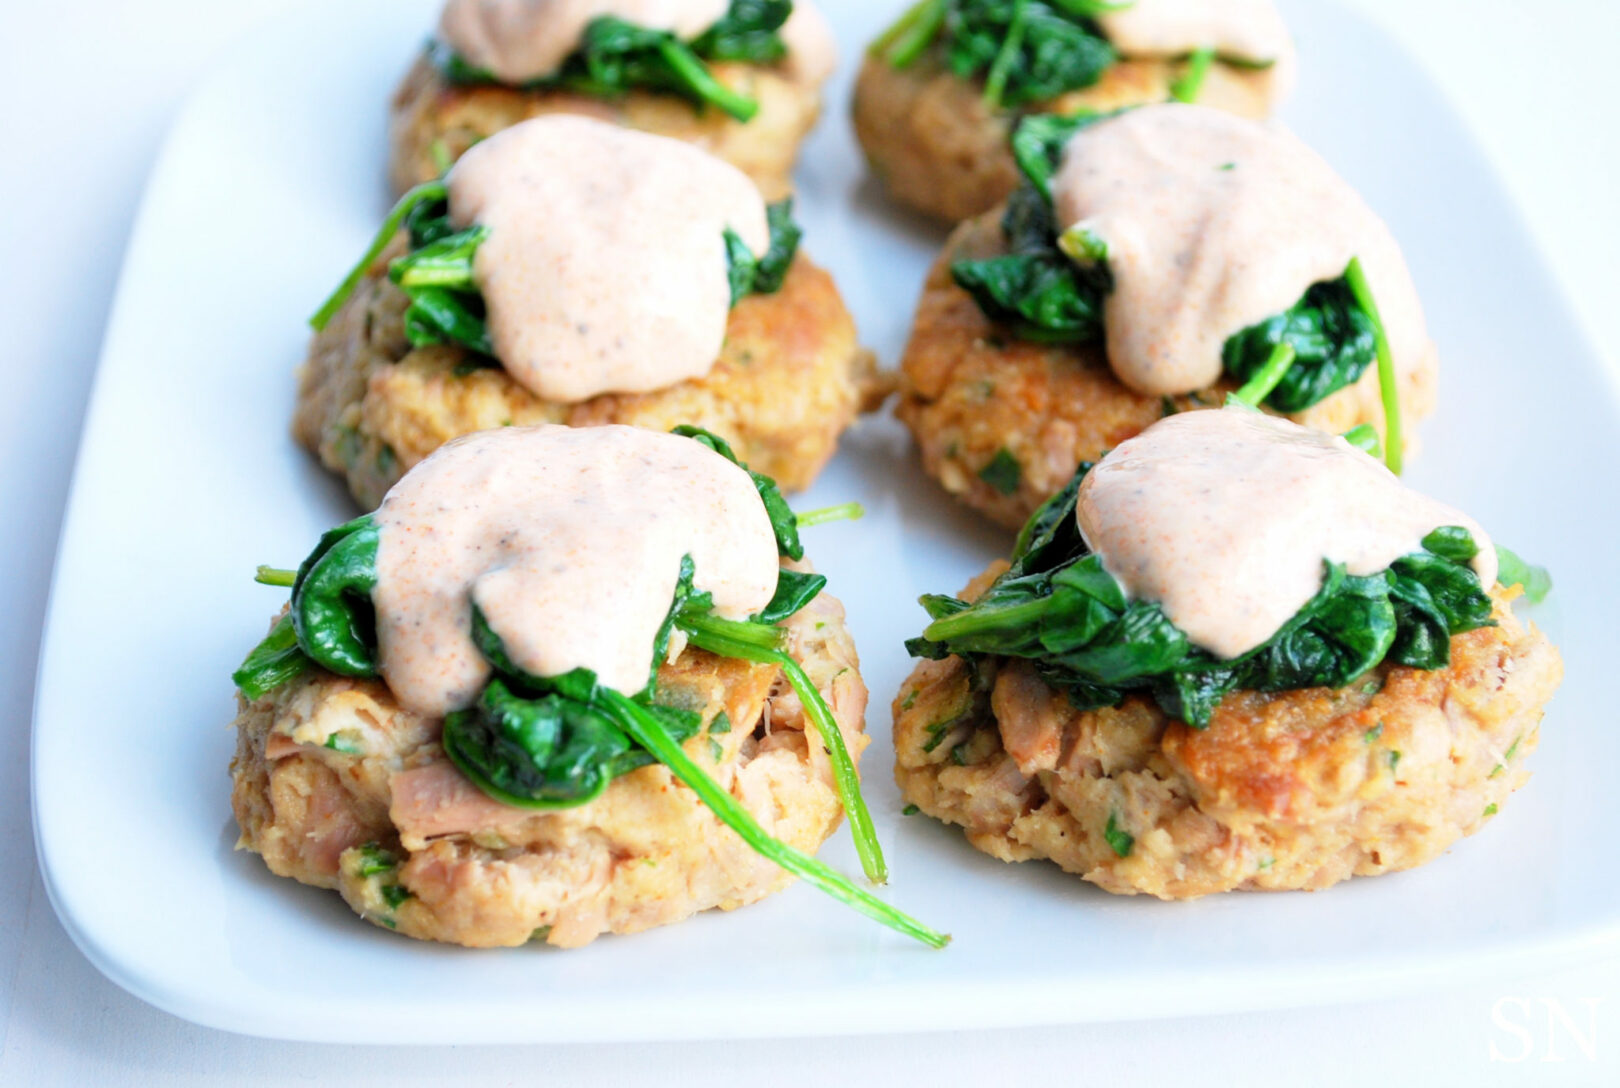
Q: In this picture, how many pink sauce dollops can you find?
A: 6